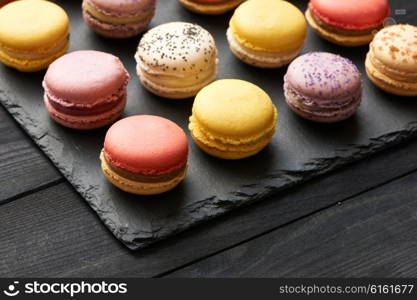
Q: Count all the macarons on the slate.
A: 11